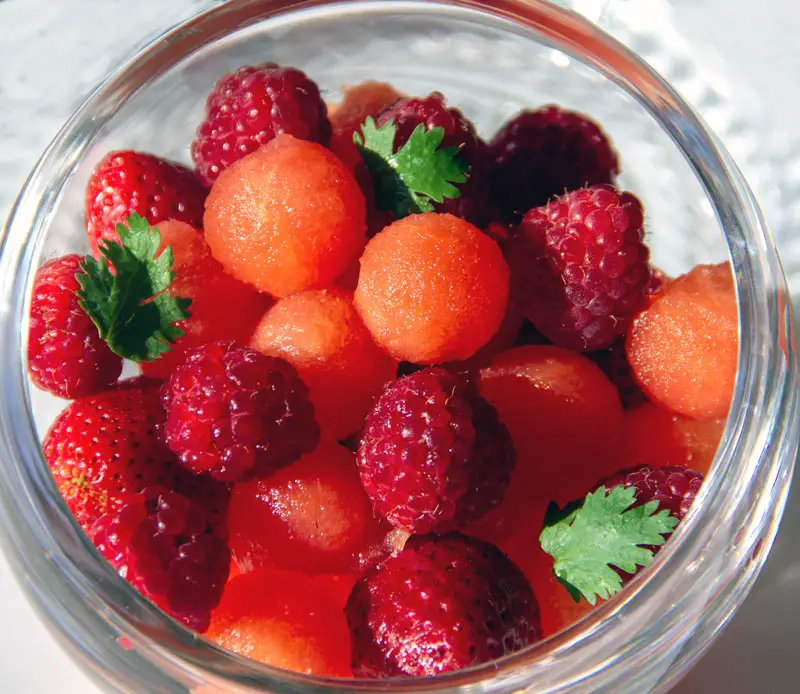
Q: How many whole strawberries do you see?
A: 3